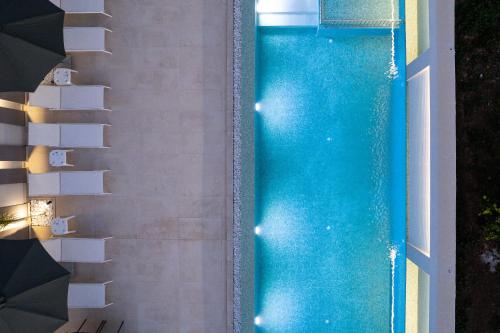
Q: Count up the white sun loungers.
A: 7